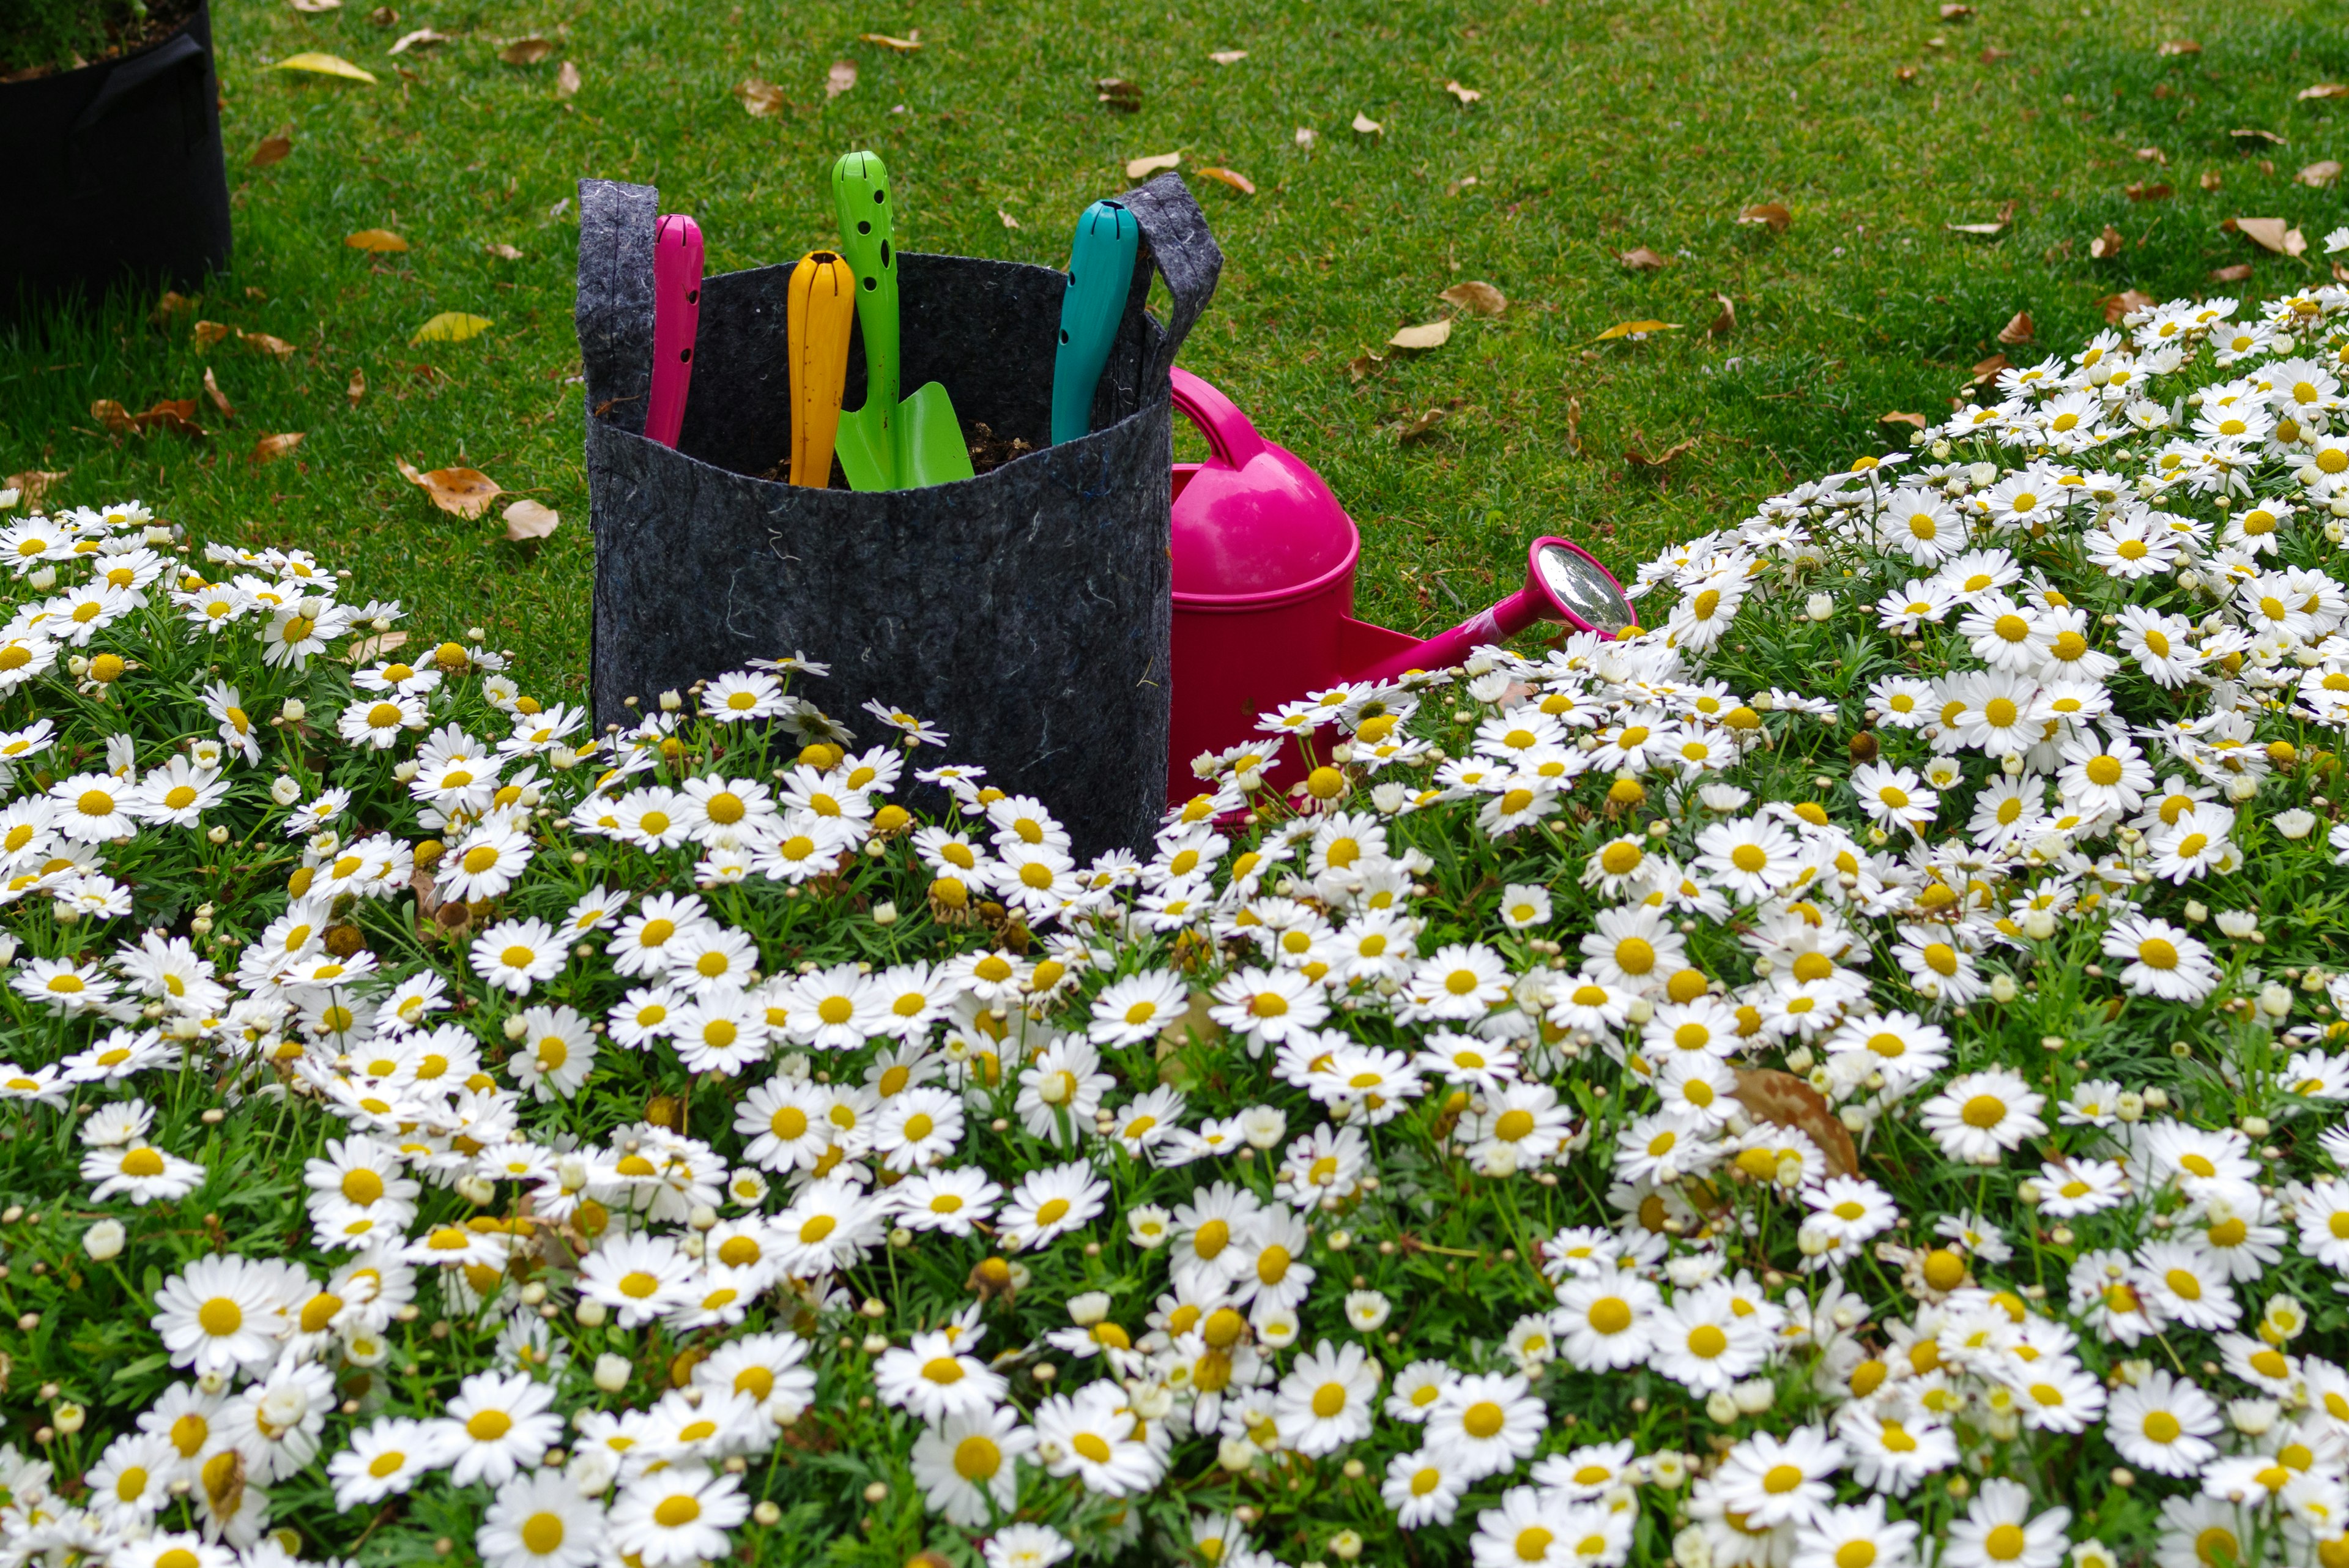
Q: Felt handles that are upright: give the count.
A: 2